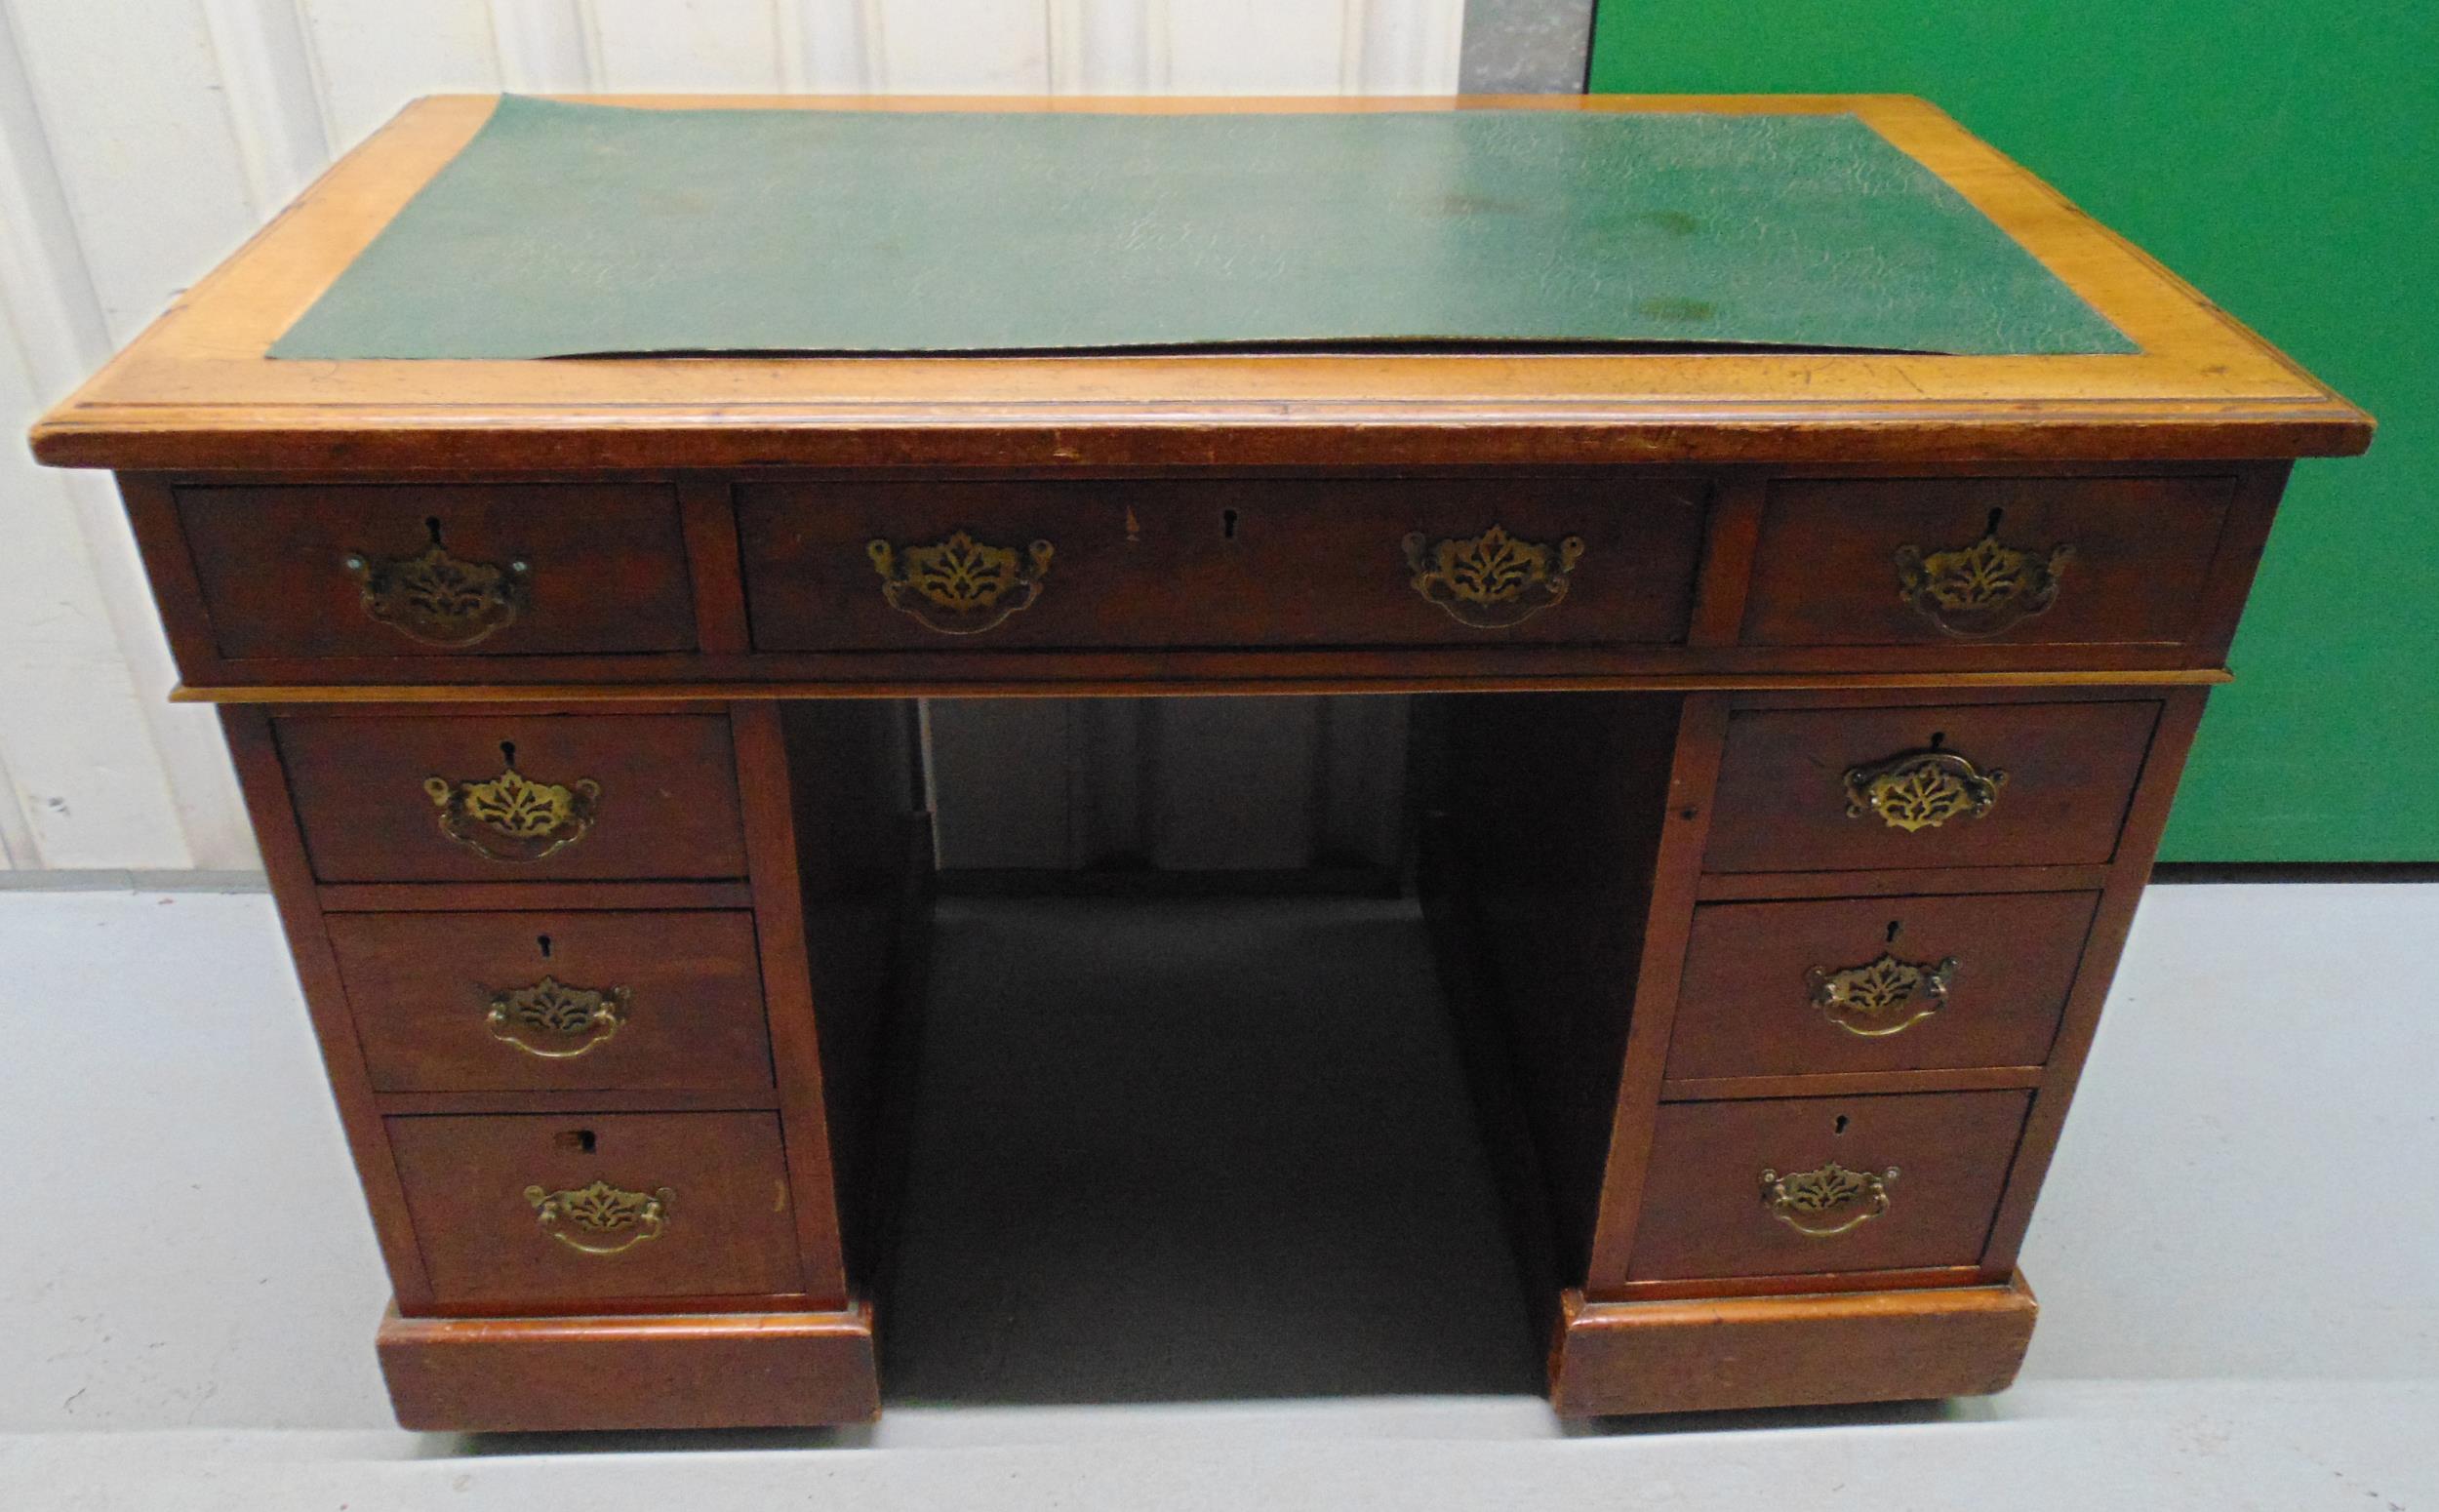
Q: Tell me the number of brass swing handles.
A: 10